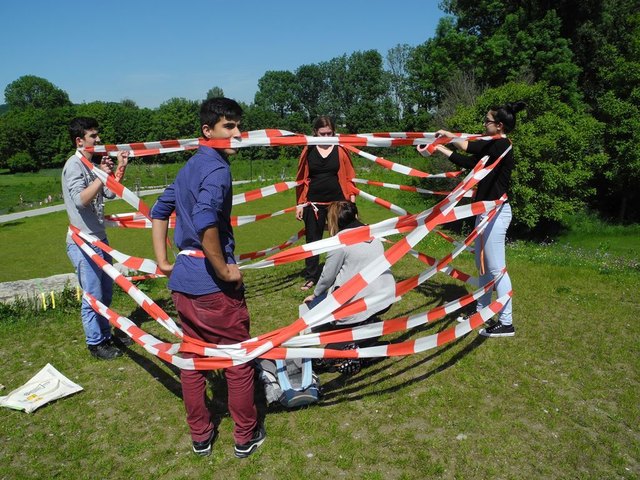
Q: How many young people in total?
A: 5